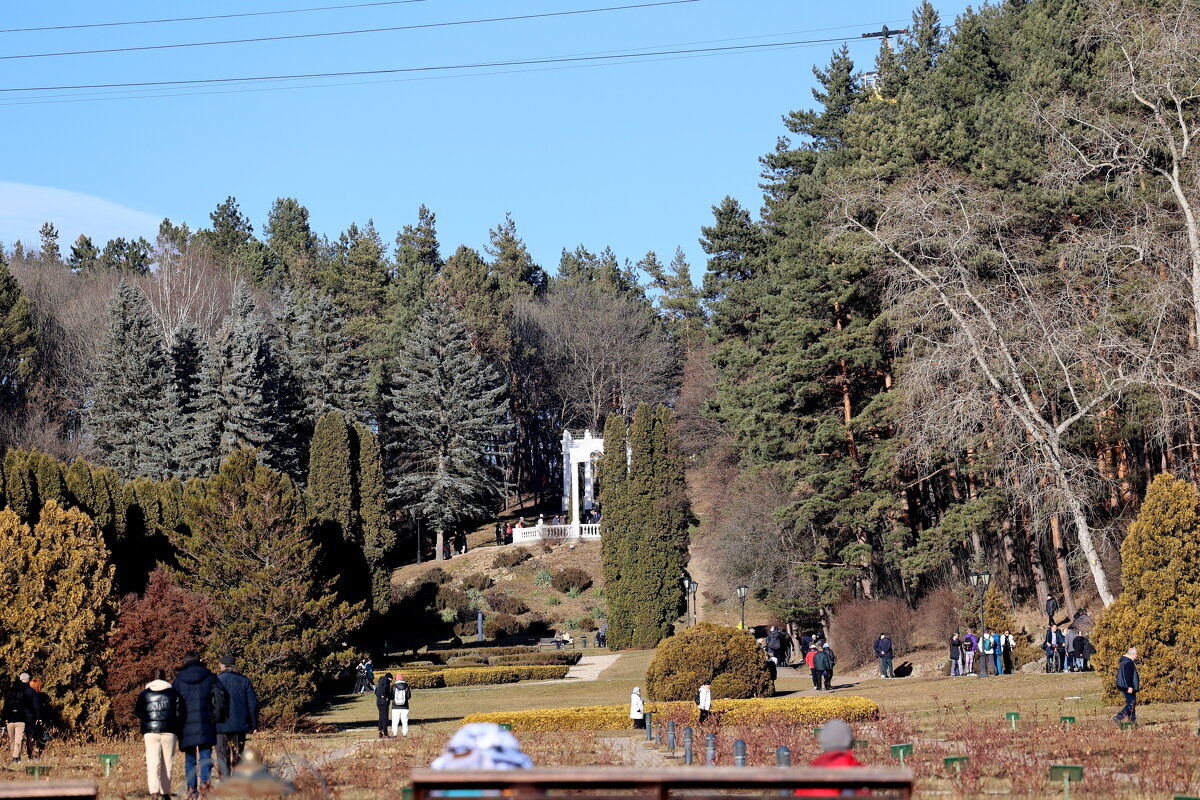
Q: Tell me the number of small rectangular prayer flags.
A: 0